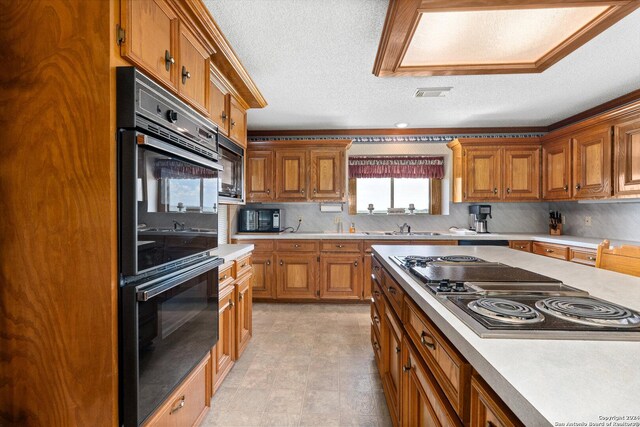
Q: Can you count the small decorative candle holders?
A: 2